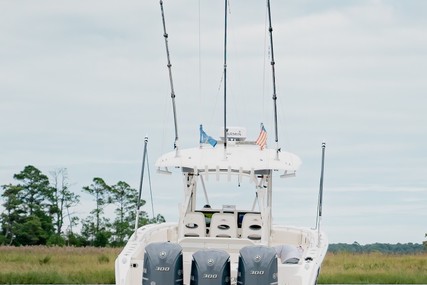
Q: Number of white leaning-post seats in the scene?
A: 3